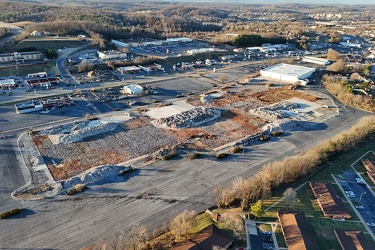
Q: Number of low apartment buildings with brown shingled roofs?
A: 5